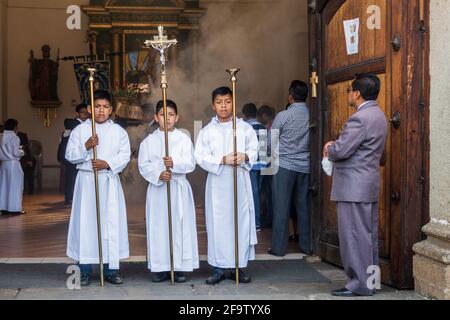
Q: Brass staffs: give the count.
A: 3